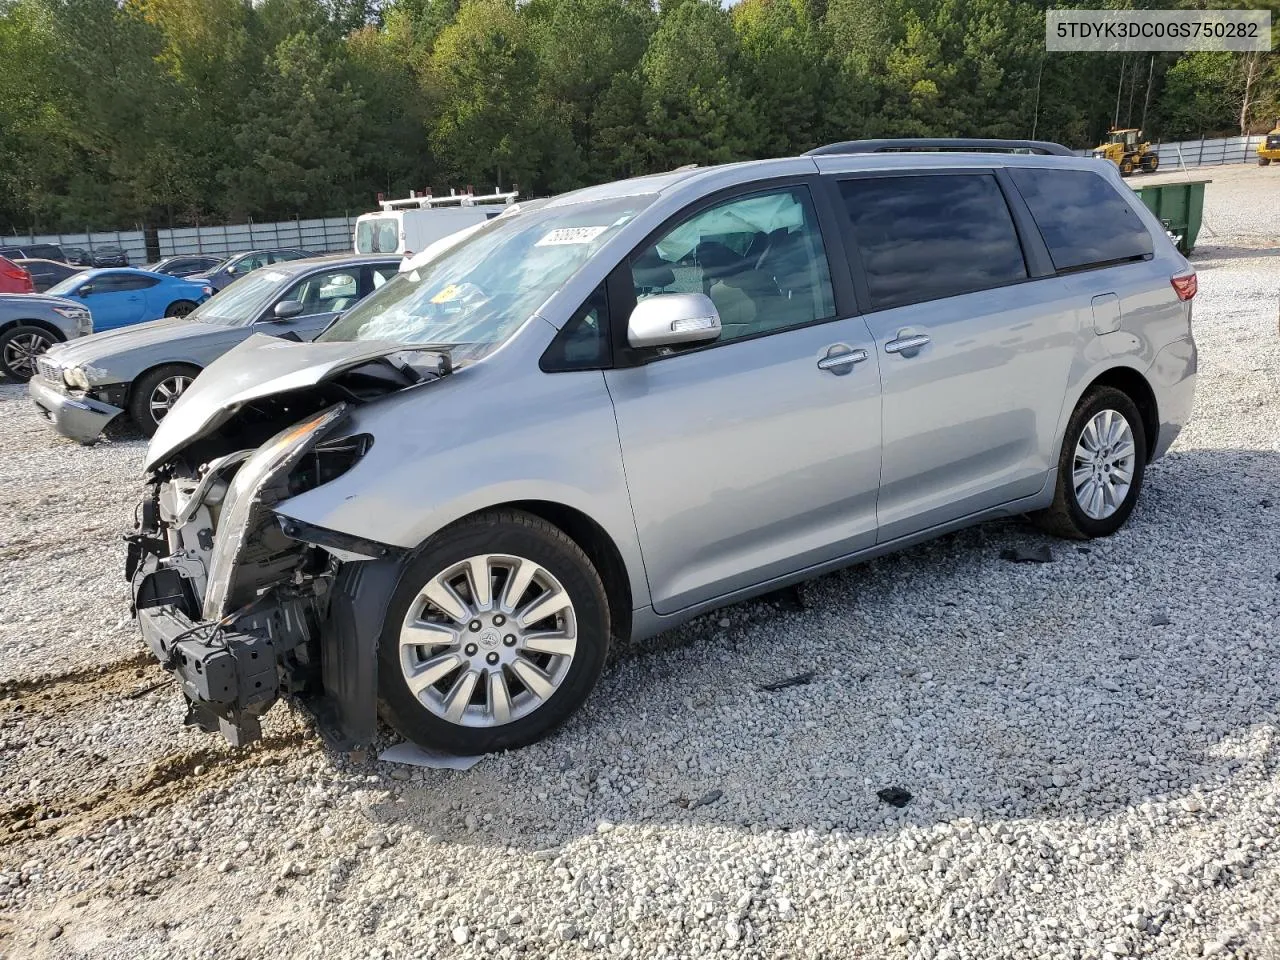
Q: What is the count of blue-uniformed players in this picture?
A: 0